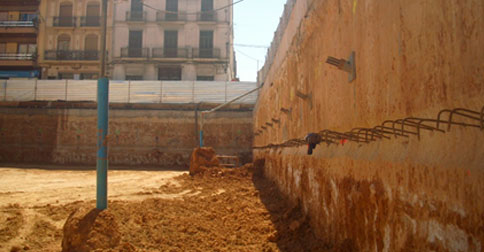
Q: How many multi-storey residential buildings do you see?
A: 3